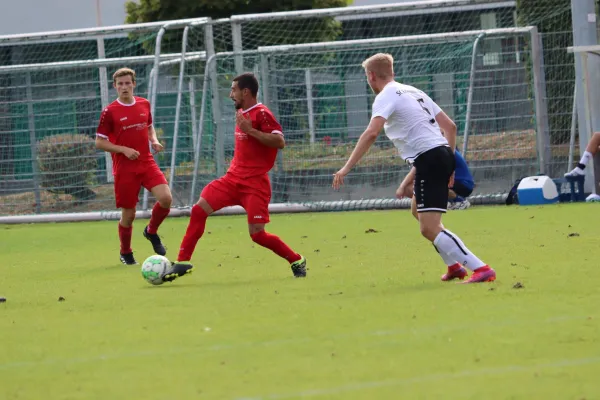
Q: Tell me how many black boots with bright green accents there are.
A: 2